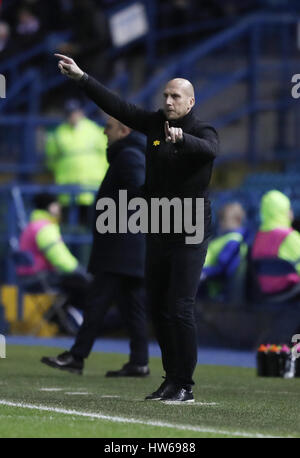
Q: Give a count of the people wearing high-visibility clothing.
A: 4